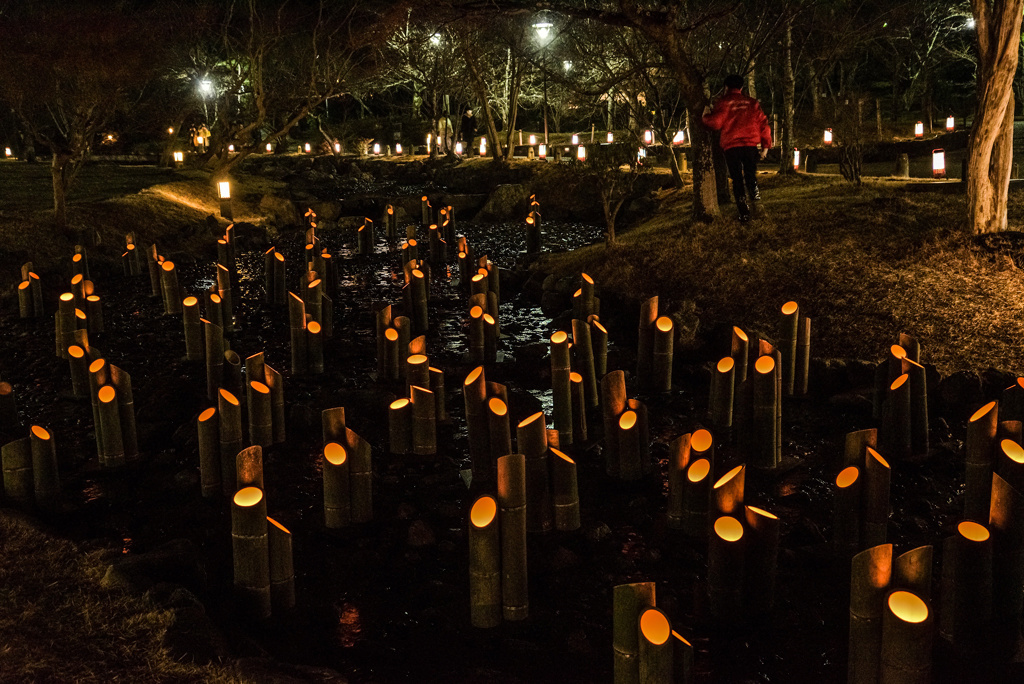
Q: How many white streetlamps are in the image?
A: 5